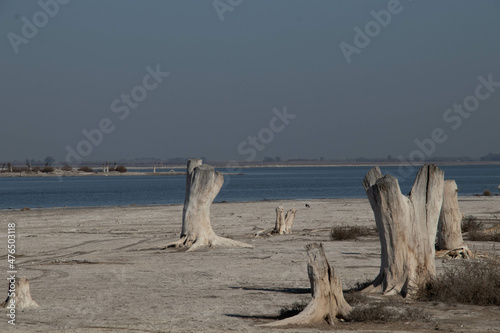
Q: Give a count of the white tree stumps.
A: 6